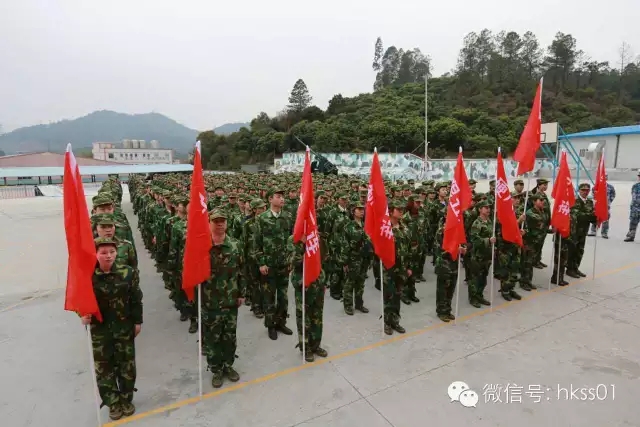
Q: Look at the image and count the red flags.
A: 9